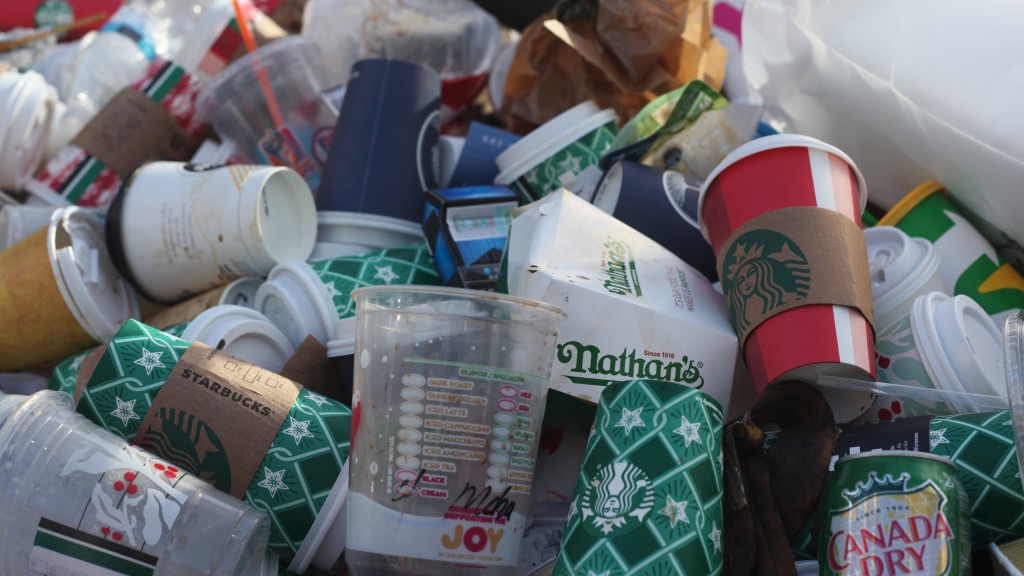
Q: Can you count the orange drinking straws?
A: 1